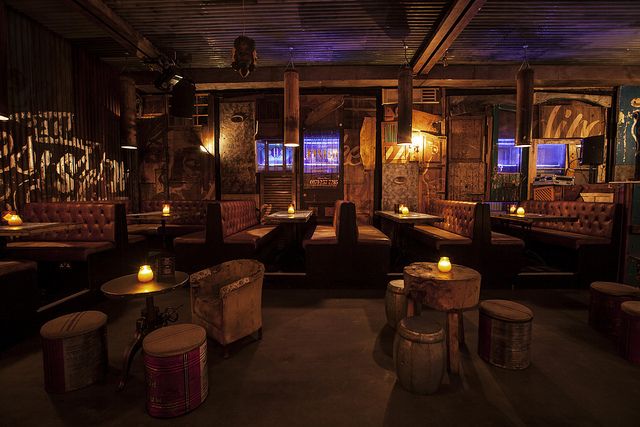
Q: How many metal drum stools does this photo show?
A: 5